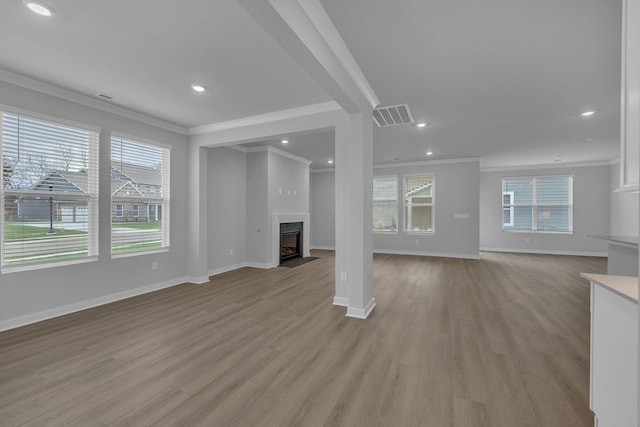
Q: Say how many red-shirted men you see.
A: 0